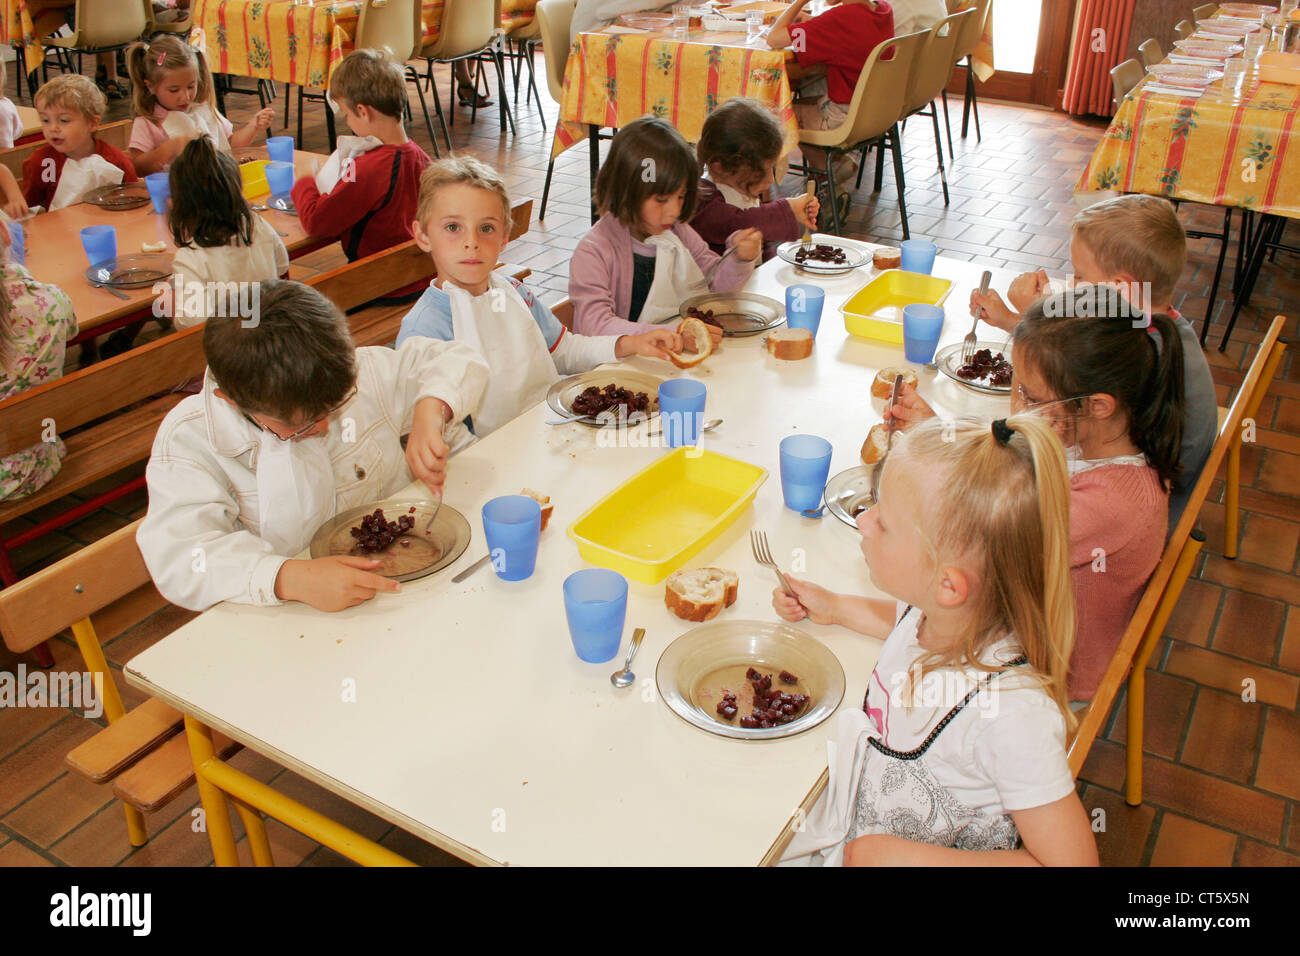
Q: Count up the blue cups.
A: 12